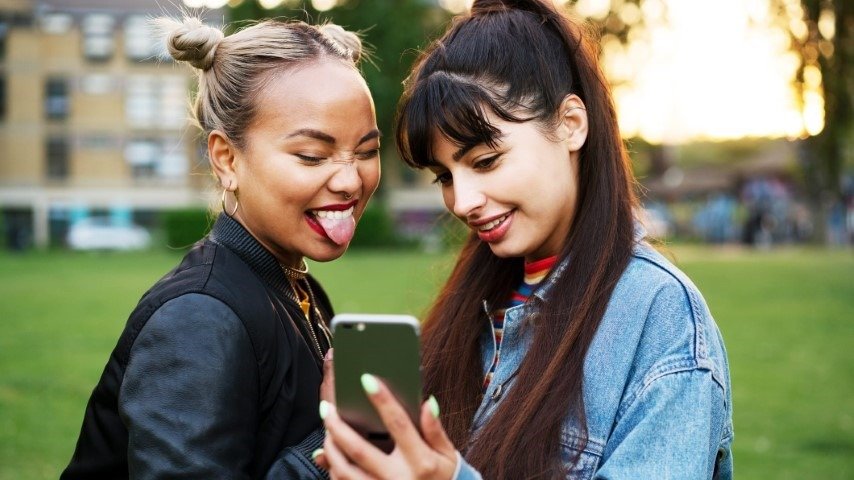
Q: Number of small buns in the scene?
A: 2